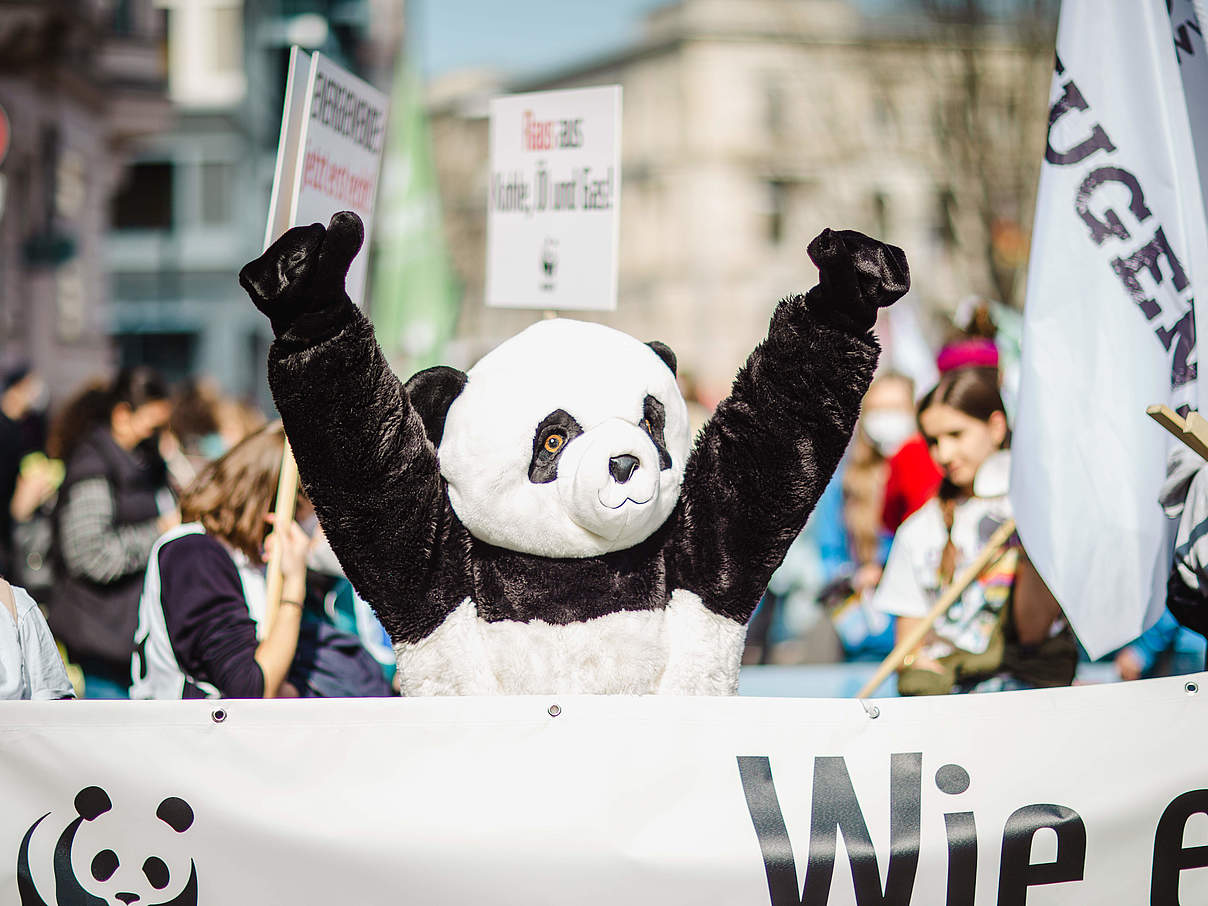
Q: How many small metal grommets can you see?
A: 4